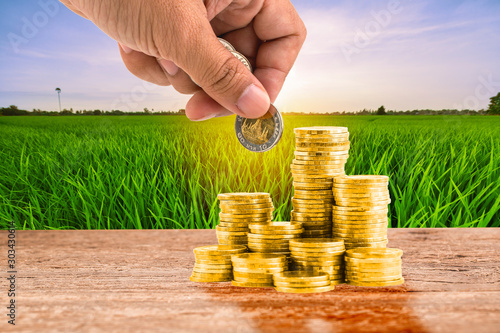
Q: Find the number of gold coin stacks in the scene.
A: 9